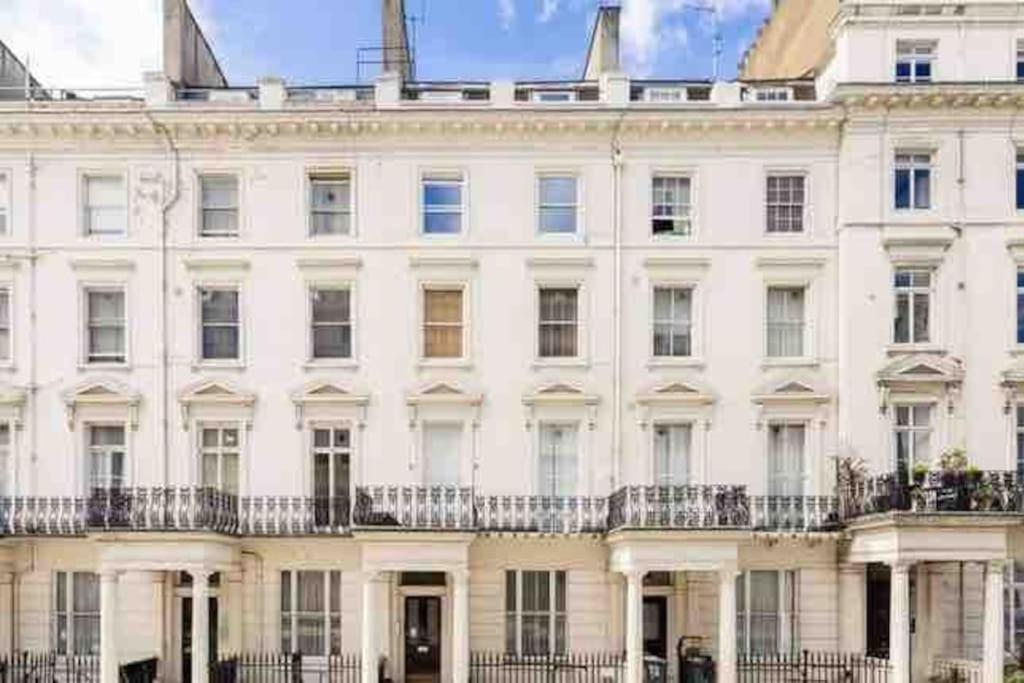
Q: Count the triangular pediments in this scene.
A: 8